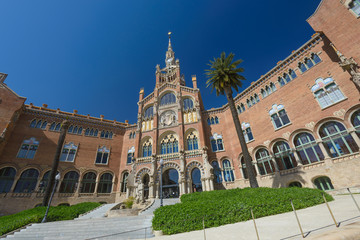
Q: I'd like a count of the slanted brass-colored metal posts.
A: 5